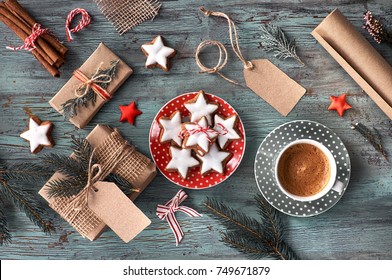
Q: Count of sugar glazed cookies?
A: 8